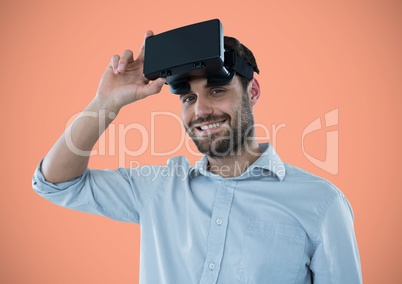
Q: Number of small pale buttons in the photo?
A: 3